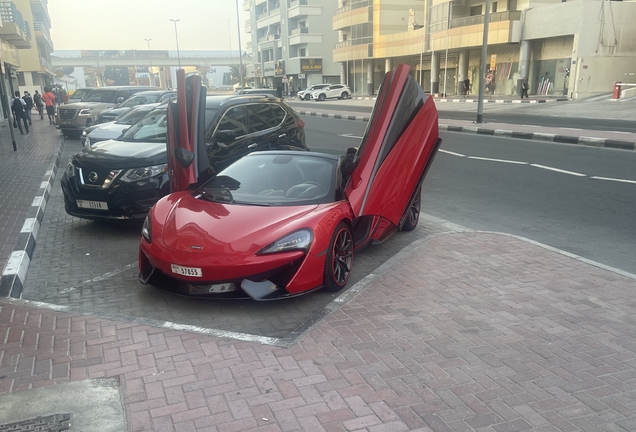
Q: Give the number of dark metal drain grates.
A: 1